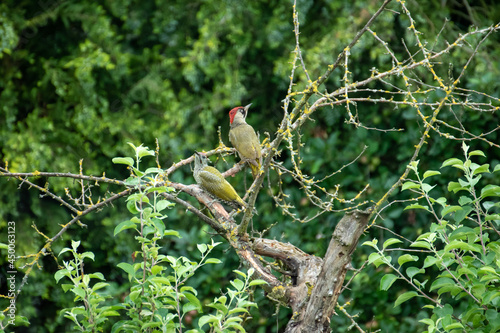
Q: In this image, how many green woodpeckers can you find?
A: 2